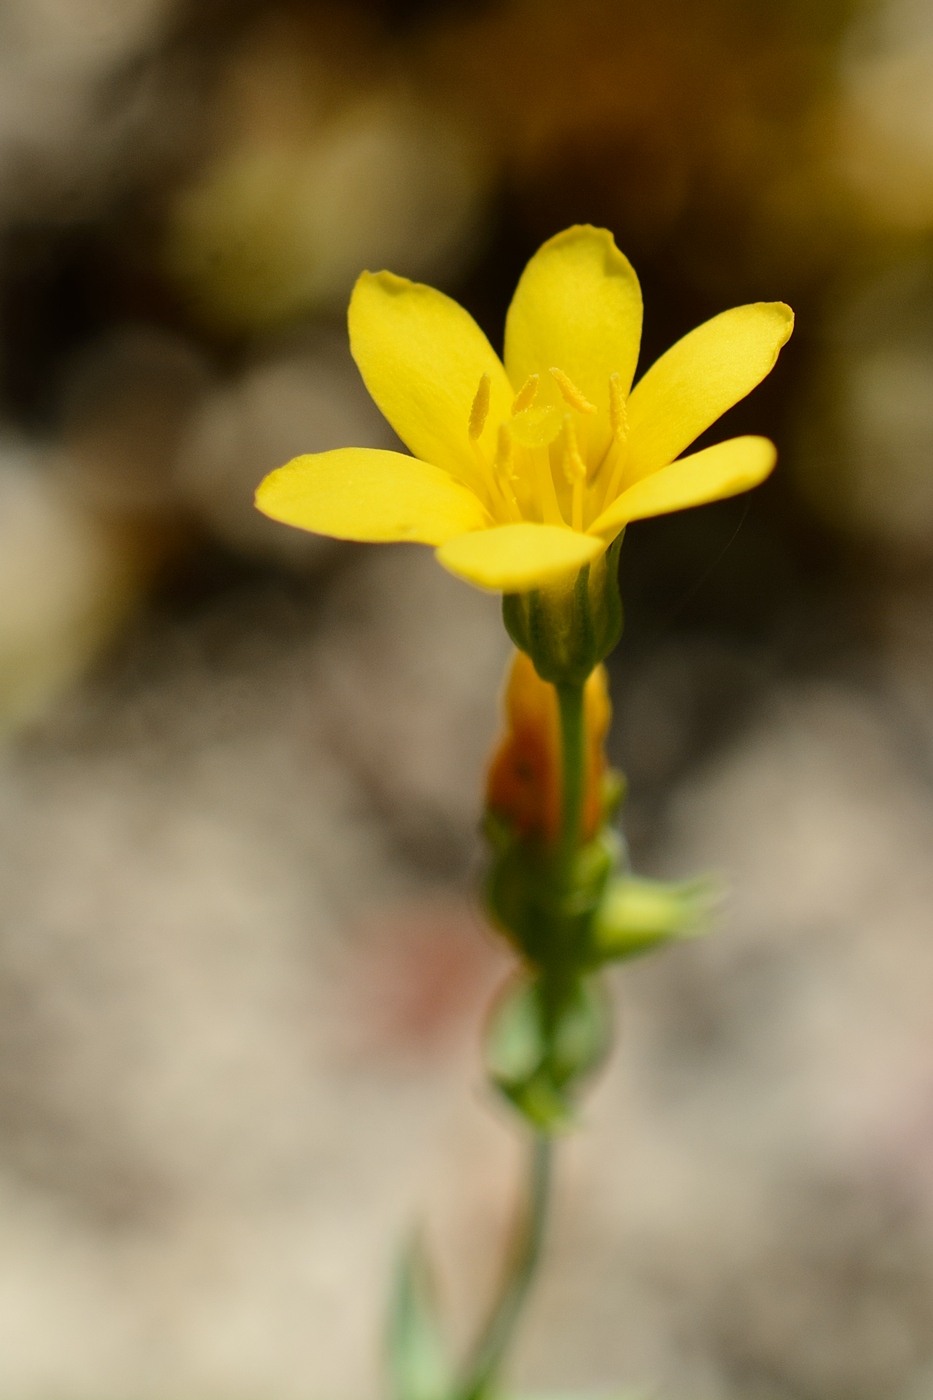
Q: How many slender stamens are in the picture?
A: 6